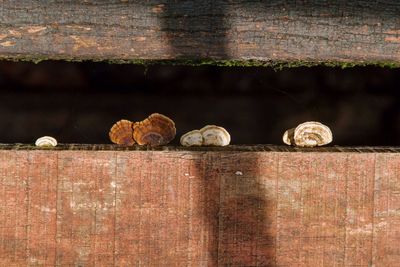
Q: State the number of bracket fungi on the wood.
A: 7